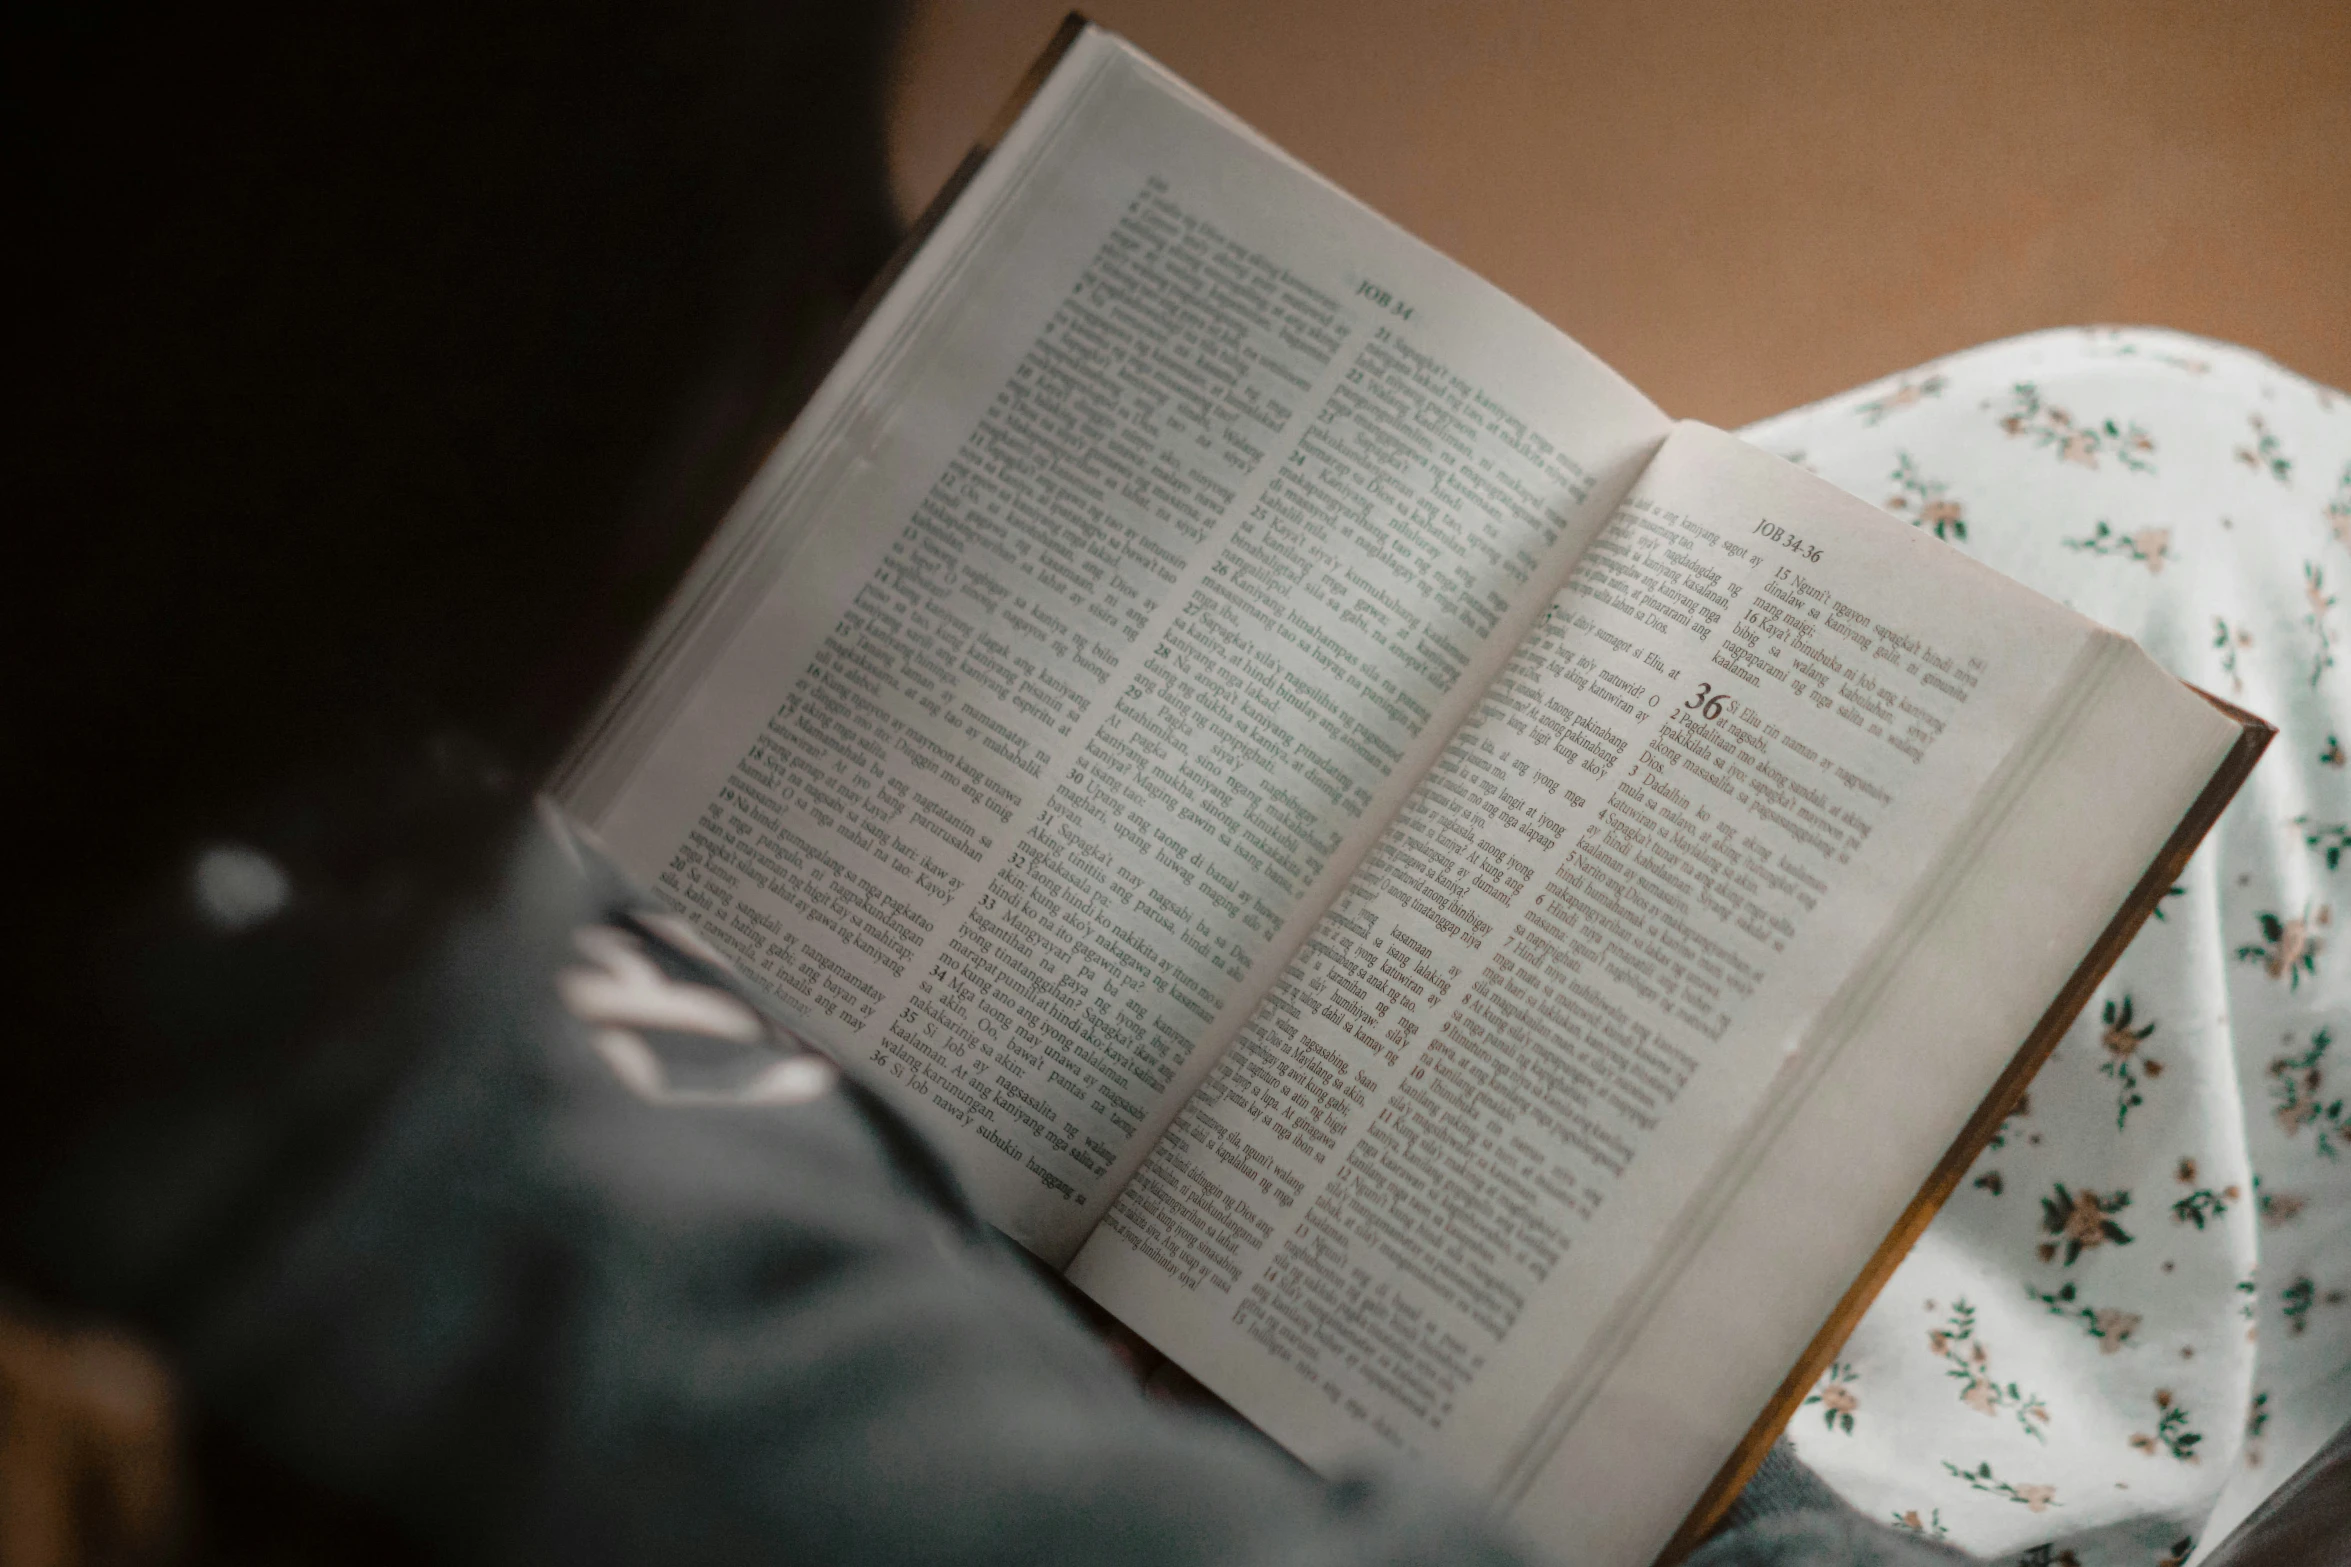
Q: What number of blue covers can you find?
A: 0